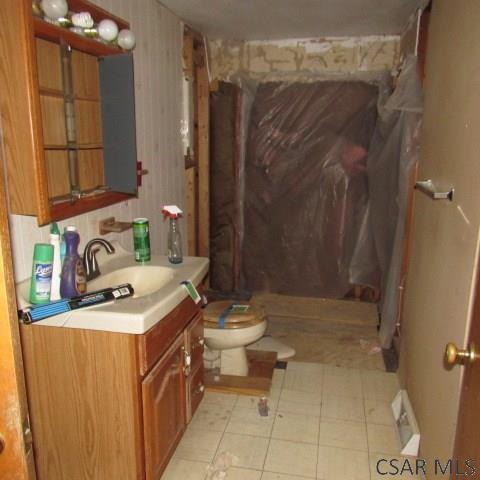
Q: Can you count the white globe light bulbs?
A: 3